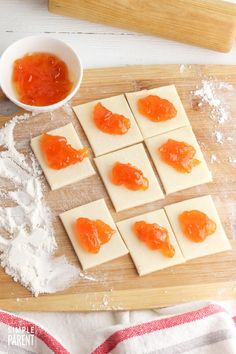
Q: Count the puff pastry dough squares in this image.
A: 8